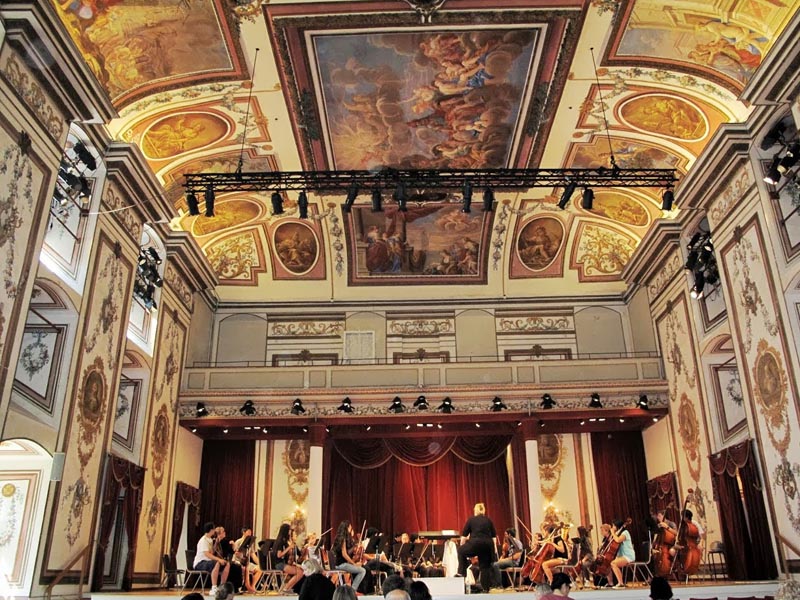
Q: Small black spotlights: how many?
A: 11